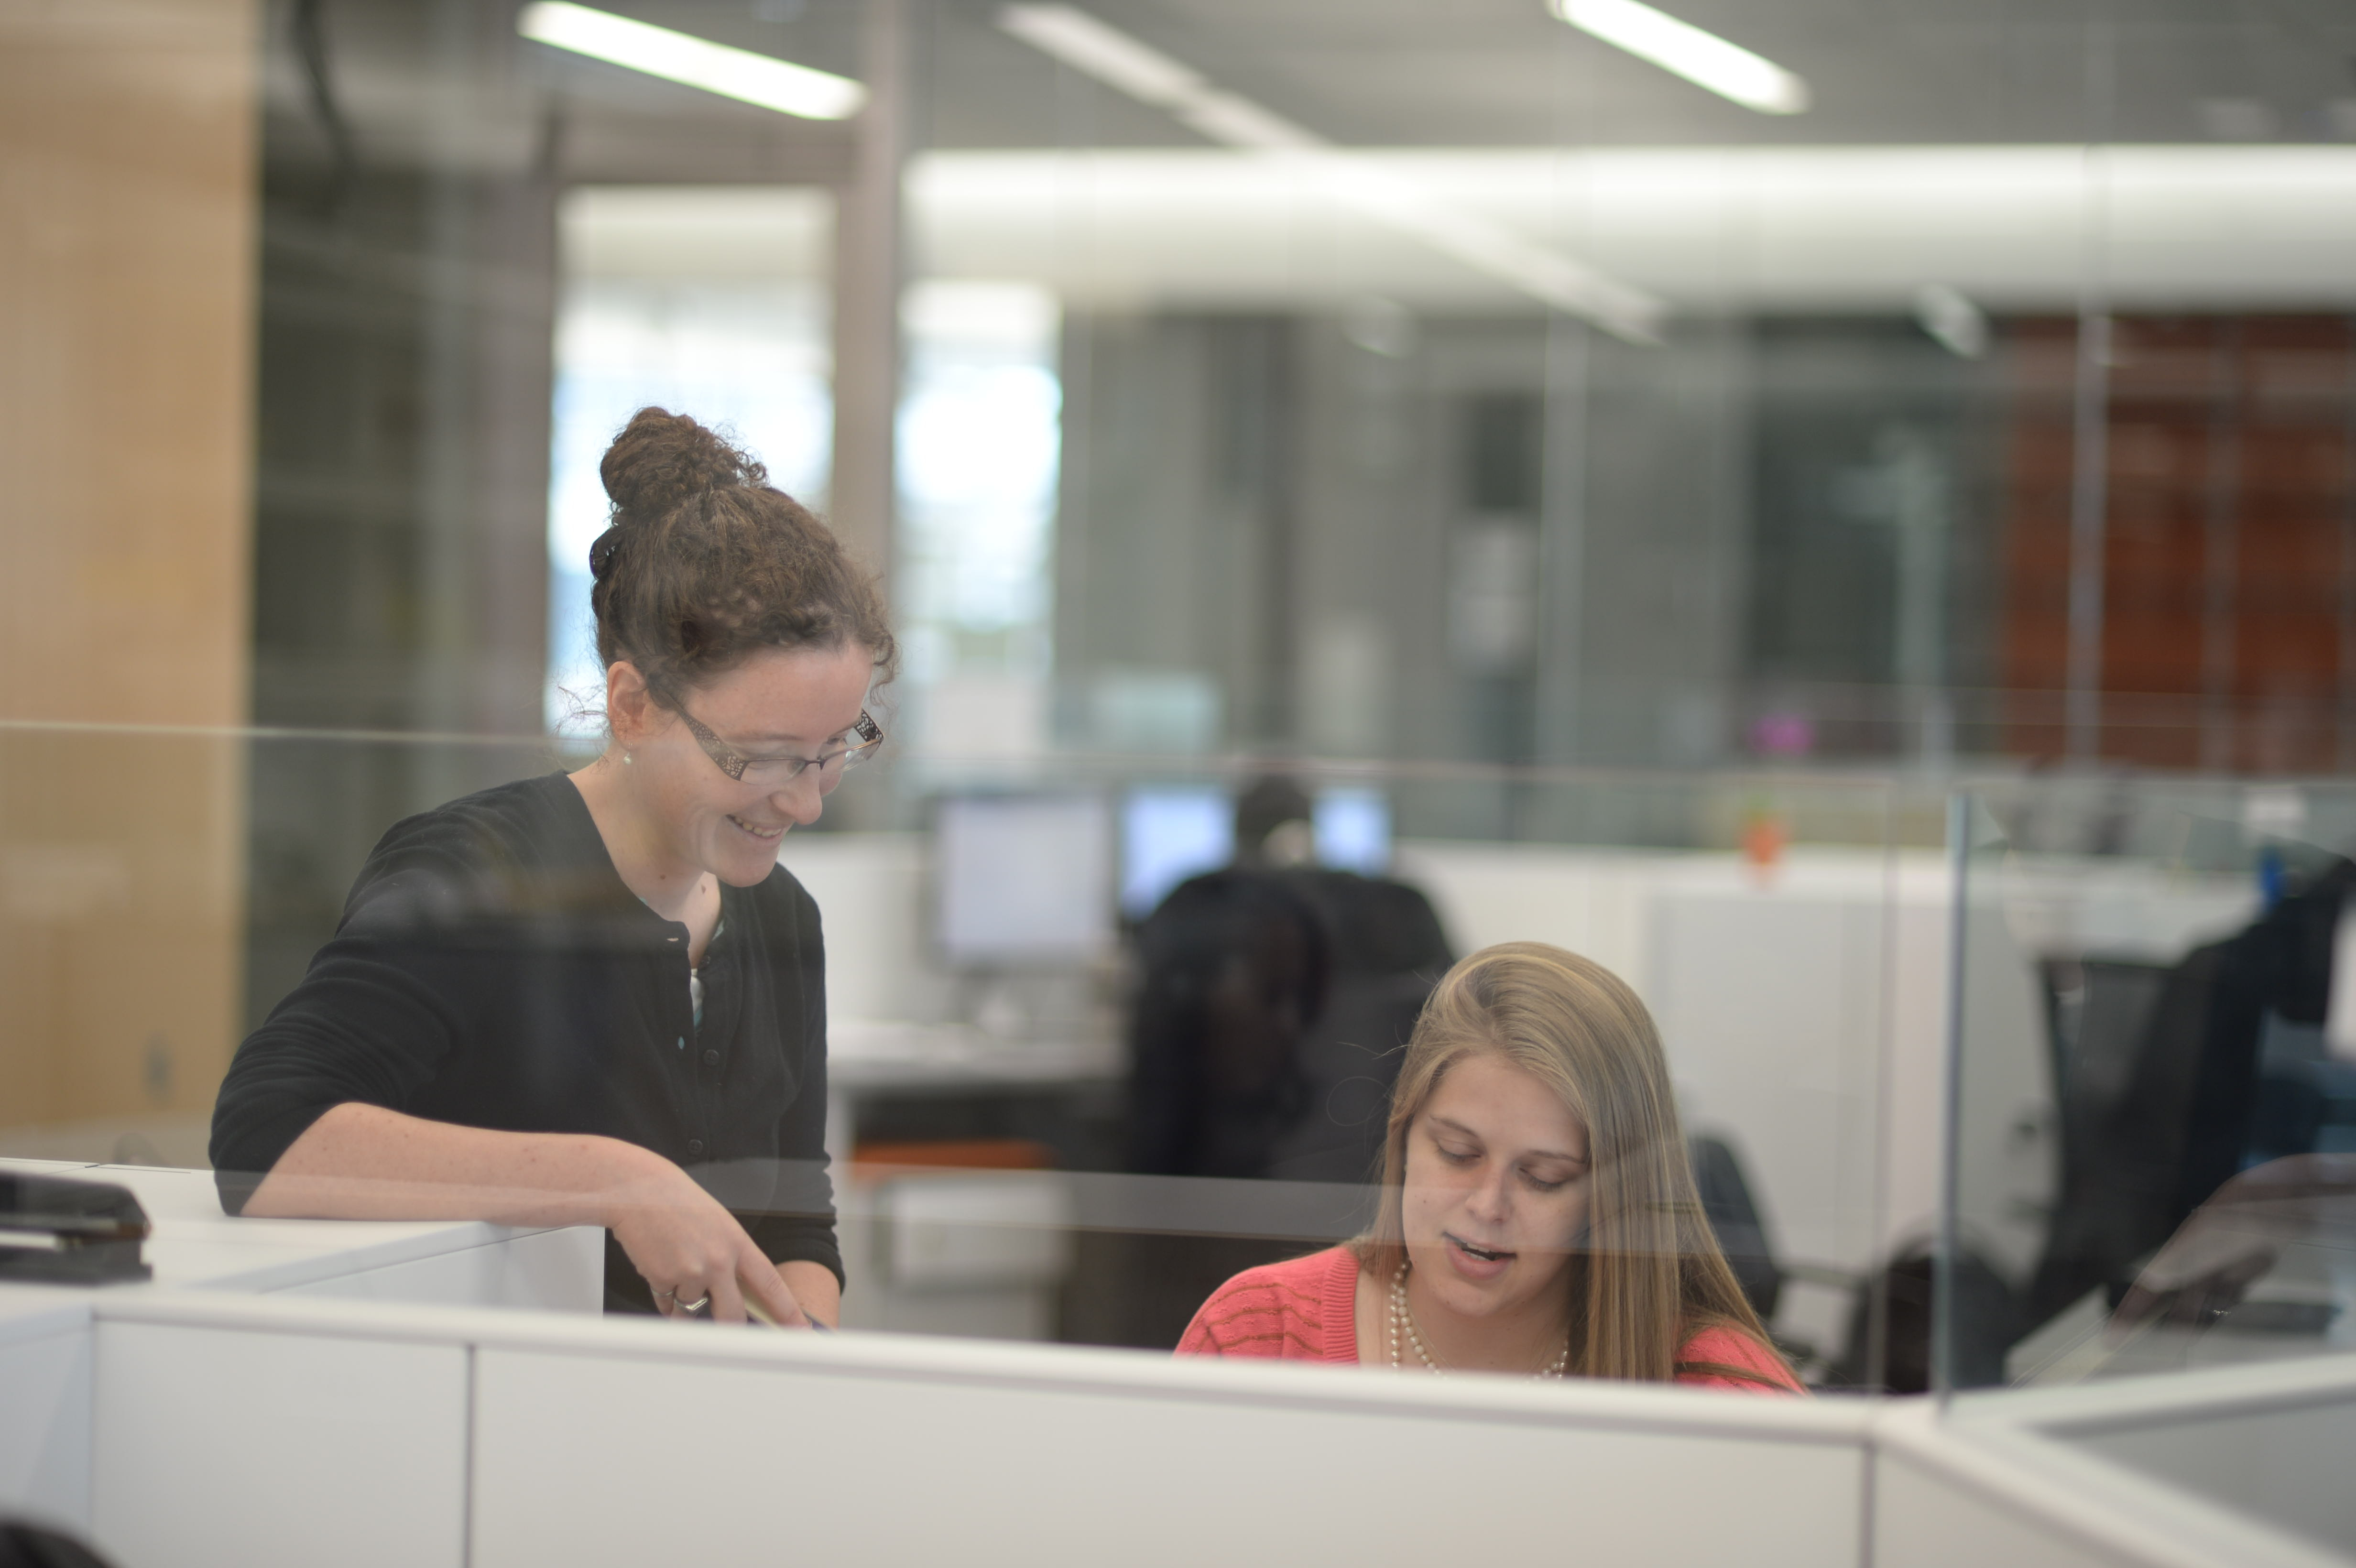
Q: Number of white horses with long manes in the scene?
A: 0